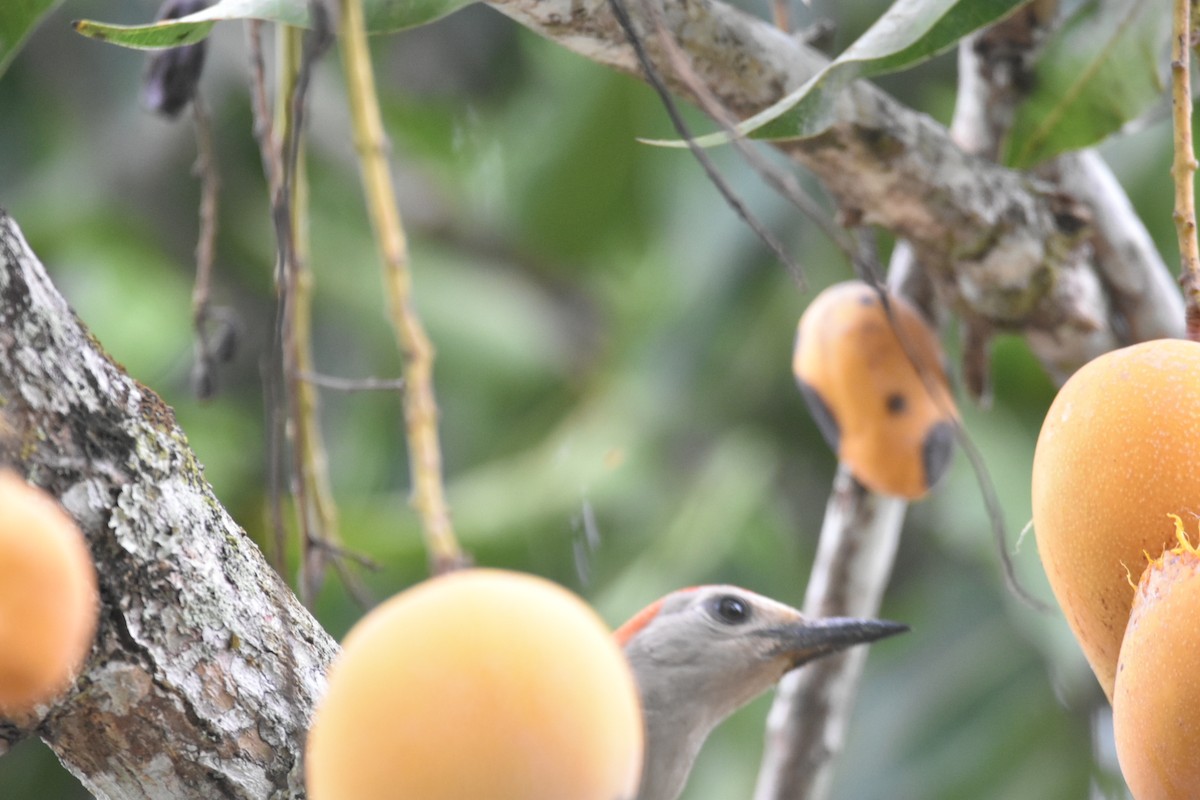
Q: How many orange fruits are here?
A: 5